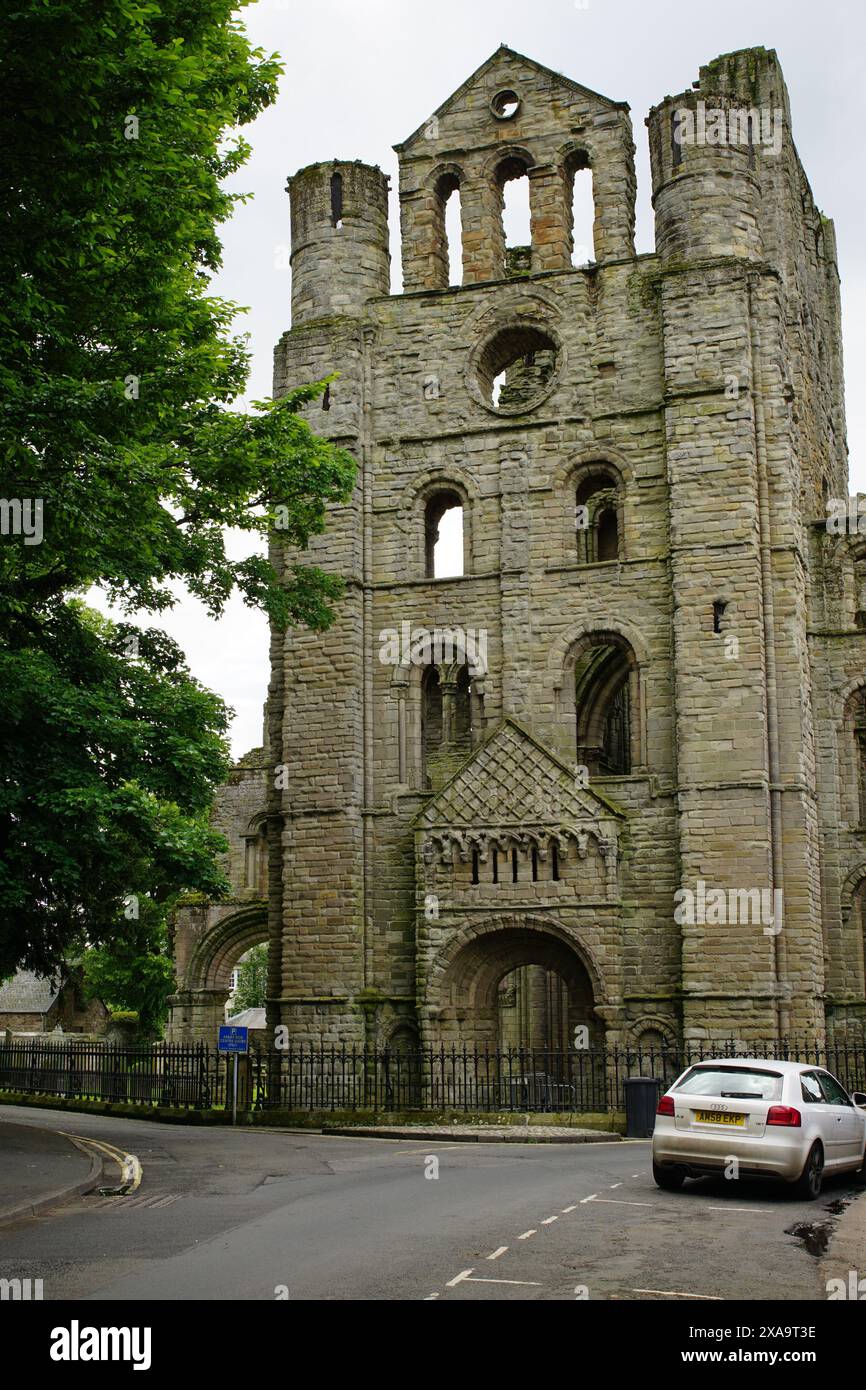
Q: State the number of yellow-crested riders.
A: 0